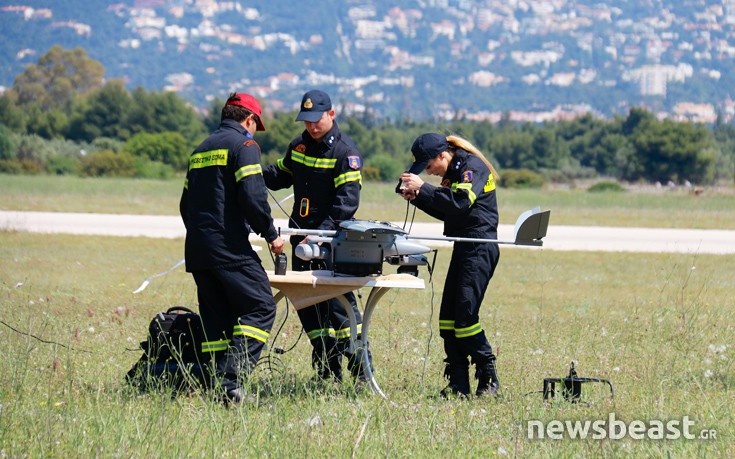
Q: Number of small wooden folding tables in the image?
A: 1